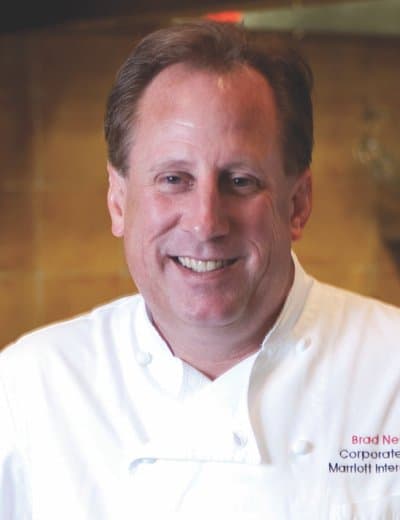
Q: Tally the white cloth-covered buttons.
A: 3